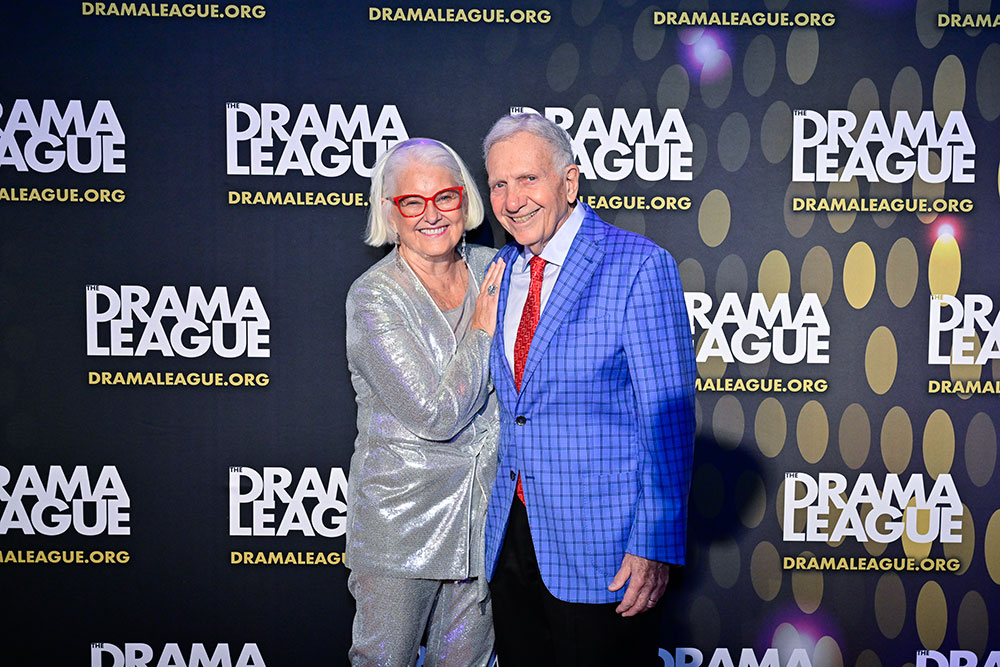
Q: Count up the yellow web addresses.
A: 14